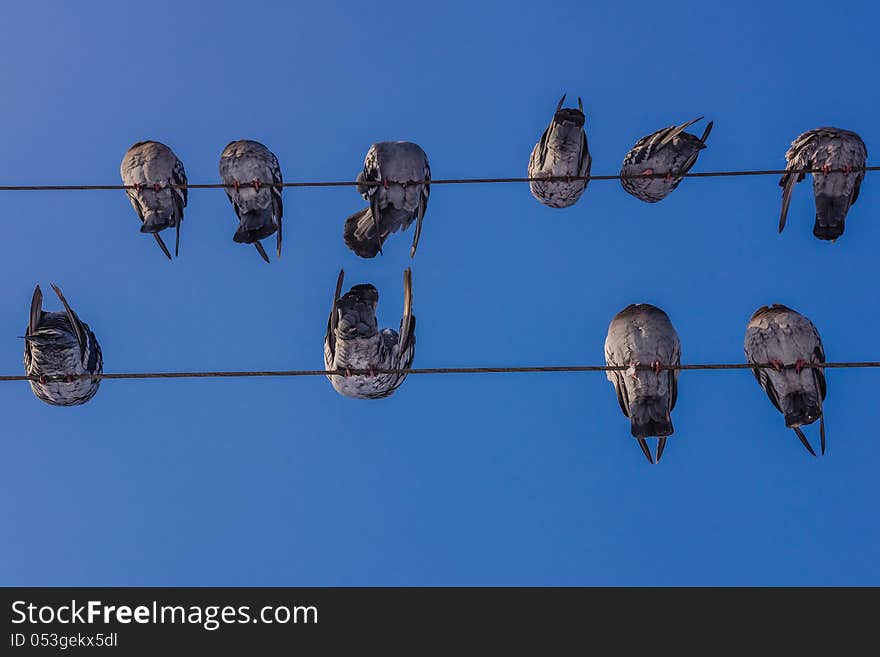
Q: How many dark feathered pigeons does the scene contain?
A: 10